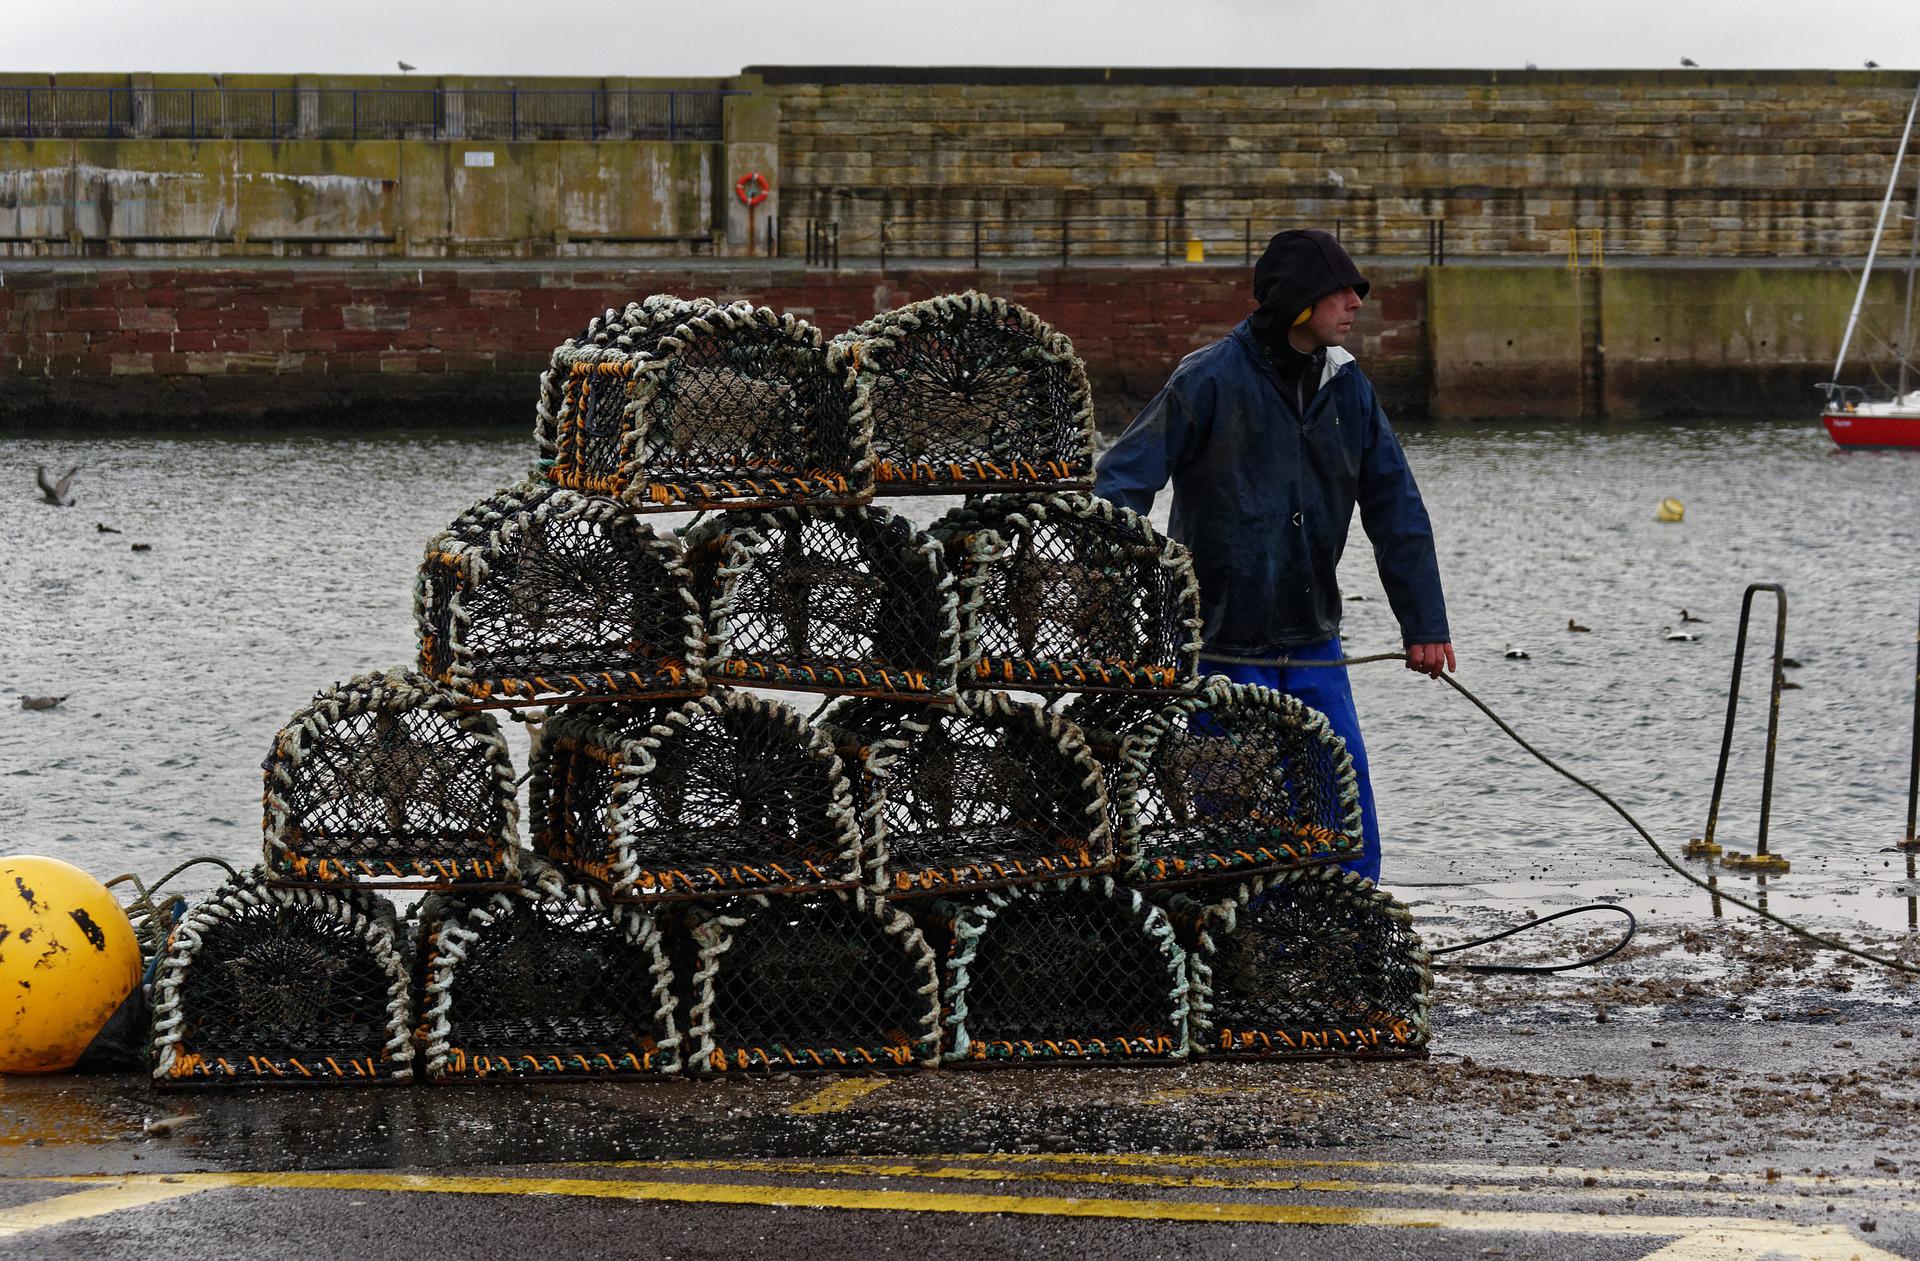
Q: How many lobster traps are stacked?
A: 14